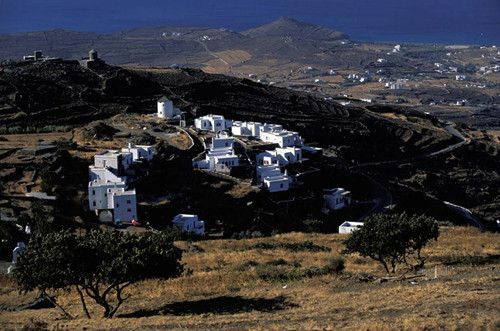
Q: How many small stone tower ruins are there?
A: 2